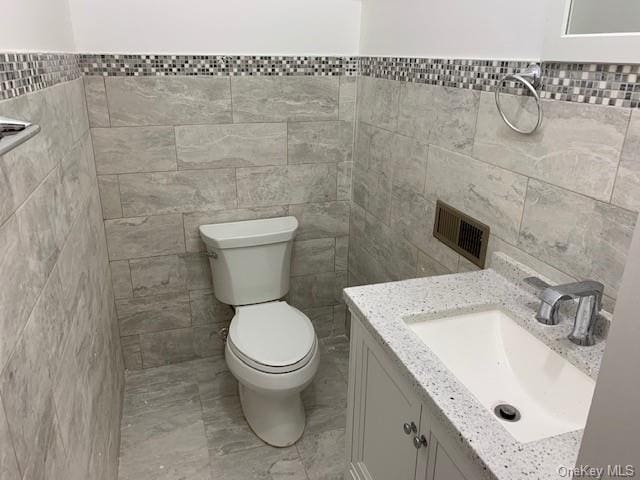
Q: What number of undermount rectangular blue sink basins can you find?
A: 0